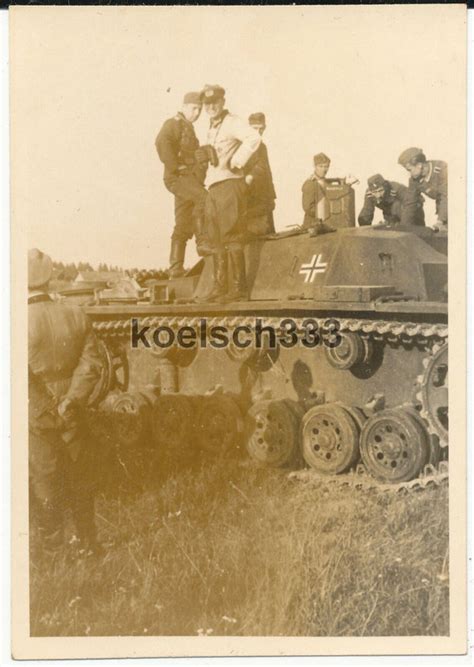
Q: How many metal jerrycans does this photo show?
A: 1